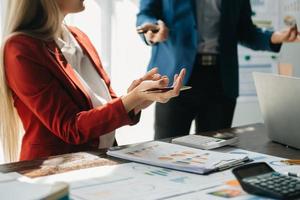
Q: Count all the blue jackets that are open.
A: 1